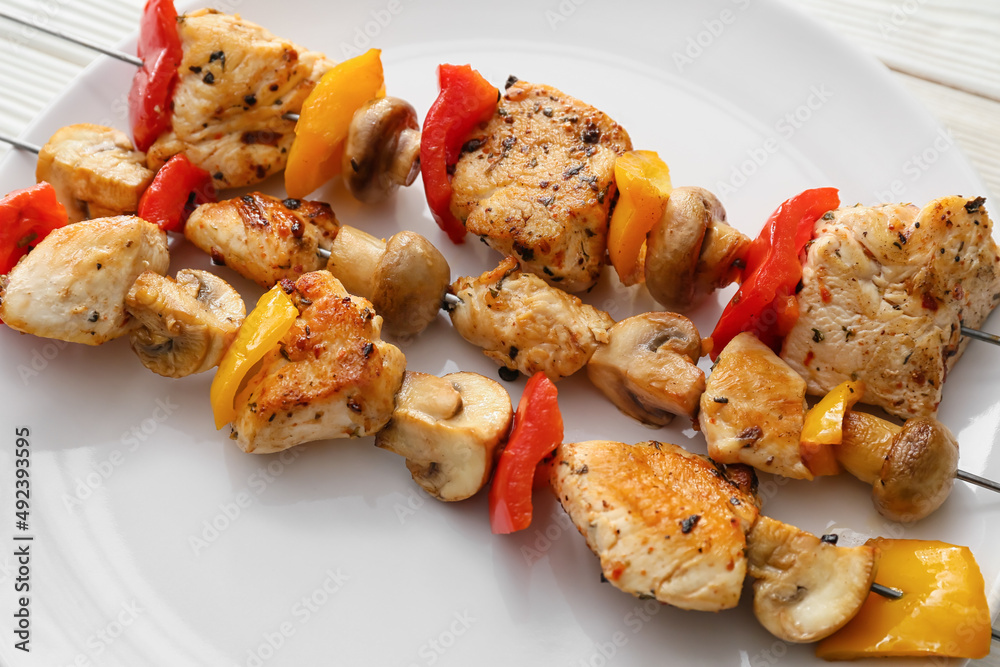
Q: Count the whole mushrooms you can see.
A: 4